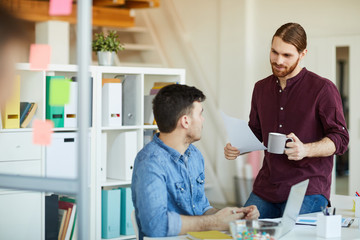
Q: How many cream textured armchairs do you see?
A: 0